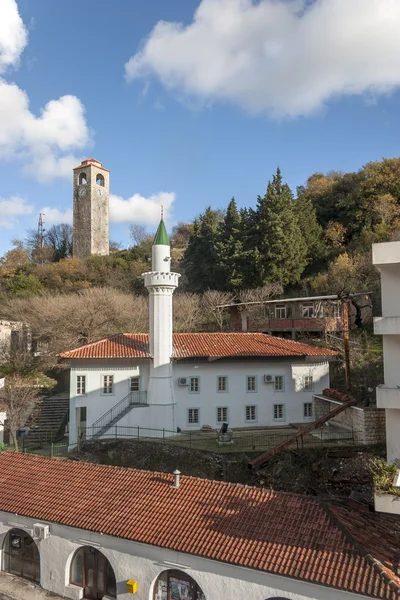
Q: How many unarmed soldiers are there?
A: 0